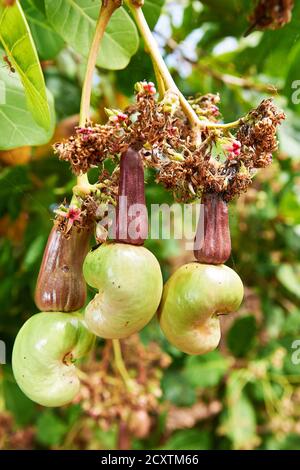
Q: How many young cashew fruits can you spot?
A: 3